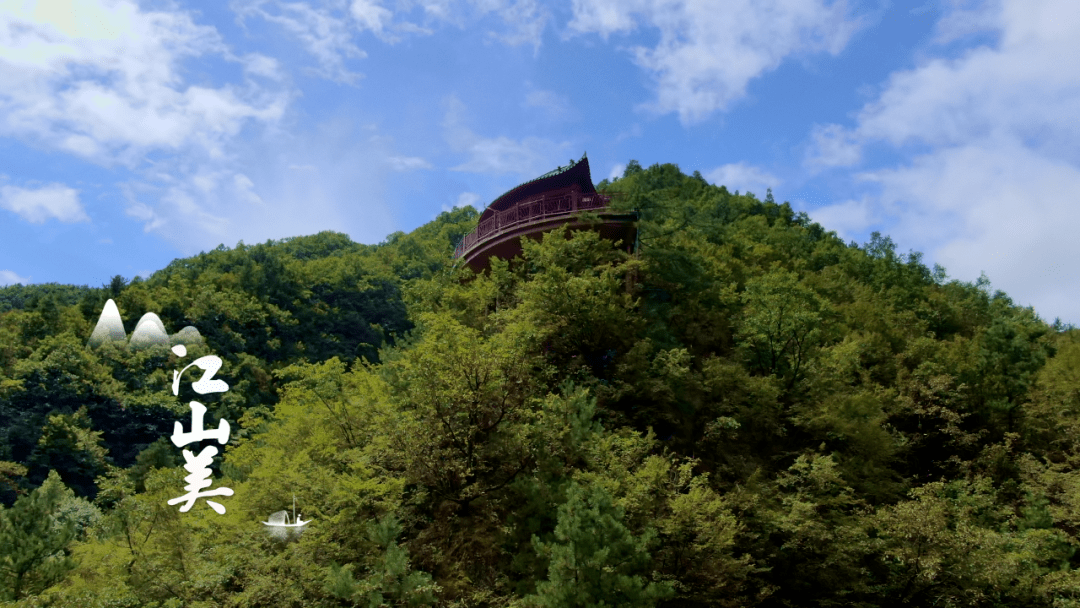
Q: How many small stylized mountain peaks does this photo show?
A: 3